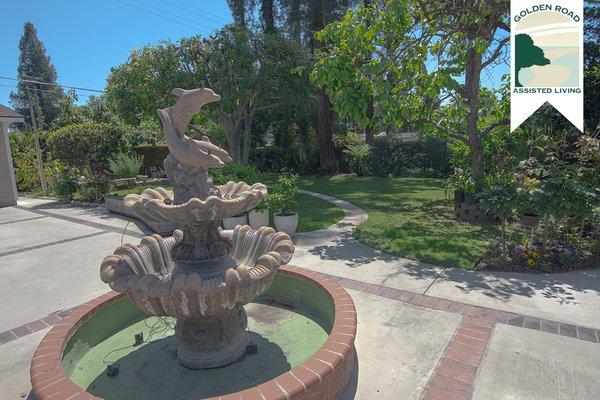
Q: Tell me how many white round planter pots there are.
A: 3